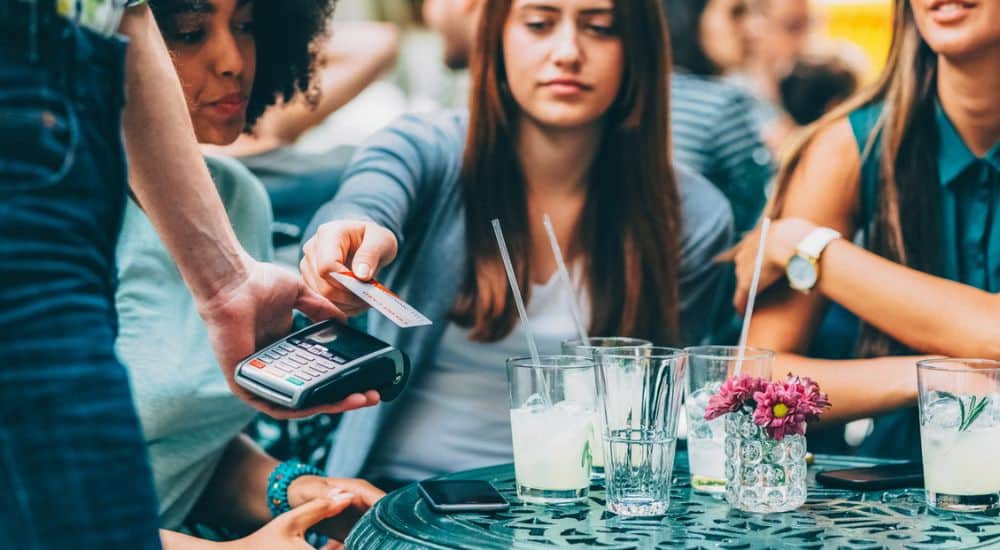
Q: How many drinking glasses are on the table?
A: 5